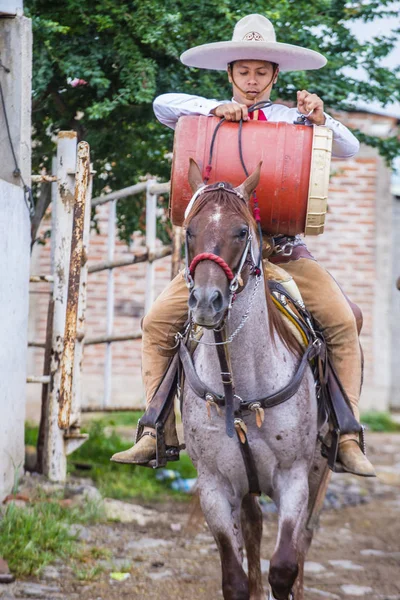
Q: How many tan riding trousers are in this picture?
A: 1